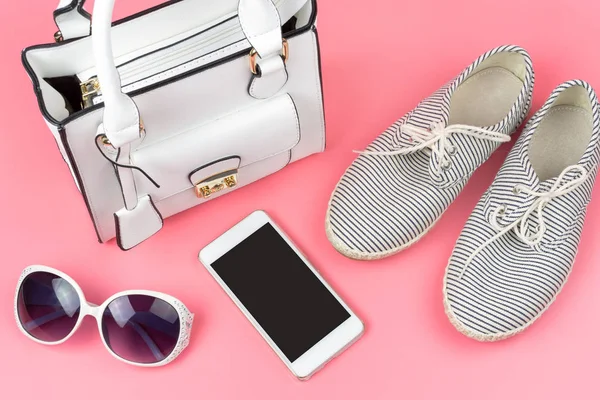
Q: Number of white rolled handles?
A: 2